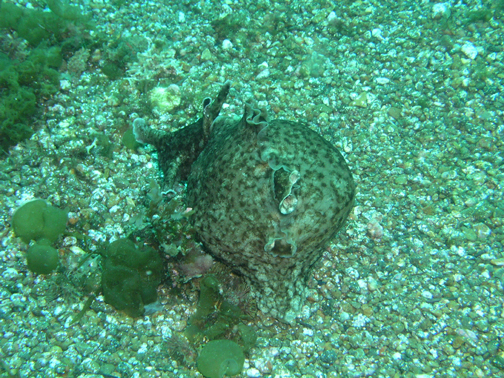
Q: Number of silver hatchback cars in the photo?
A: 0